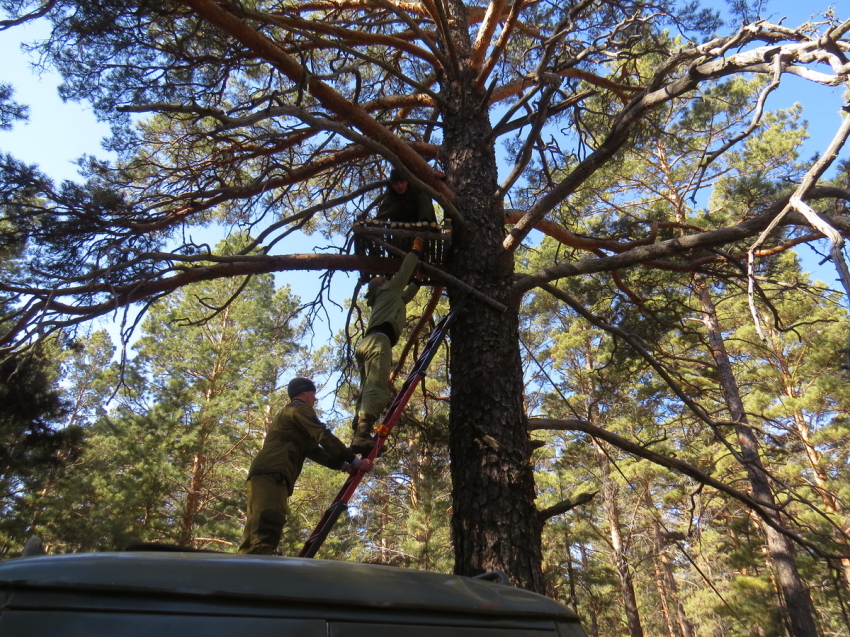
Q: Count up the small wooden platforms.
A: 1